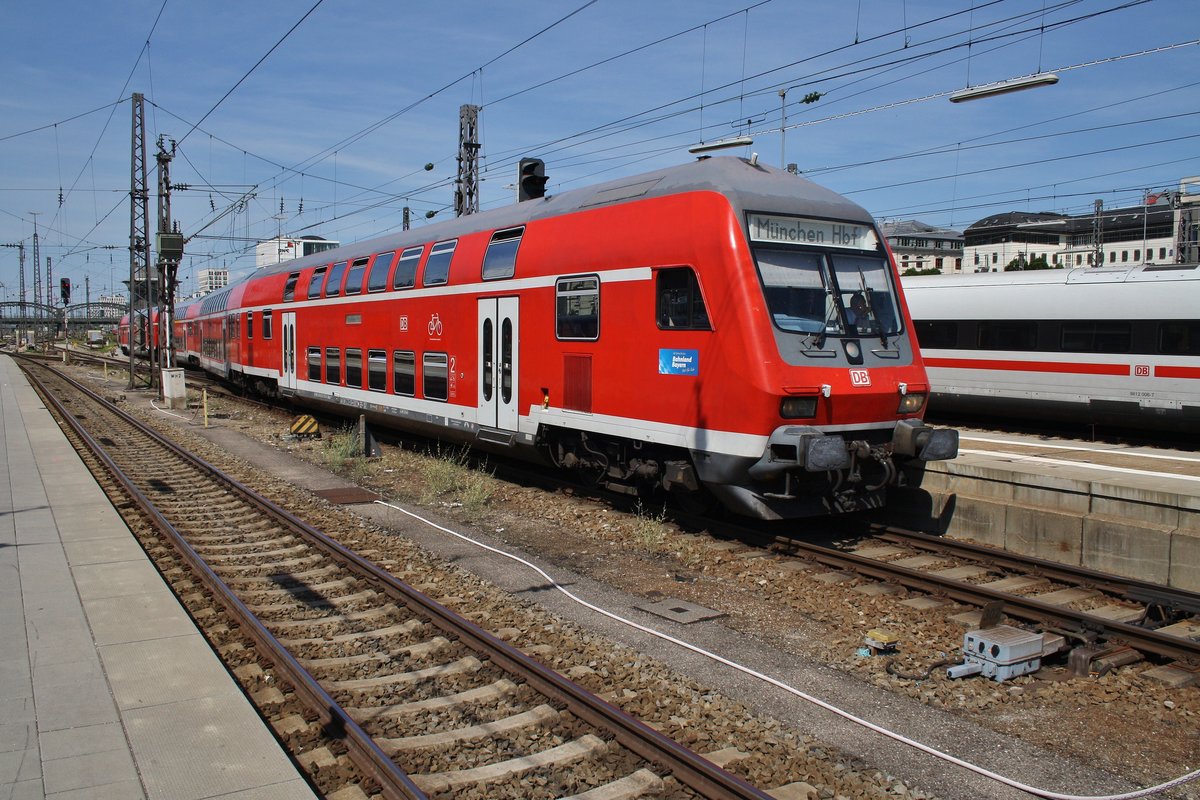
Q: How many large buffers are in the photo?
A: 2